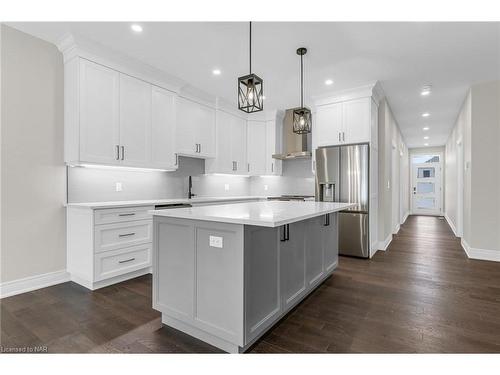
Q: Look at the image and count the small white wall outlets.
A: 4